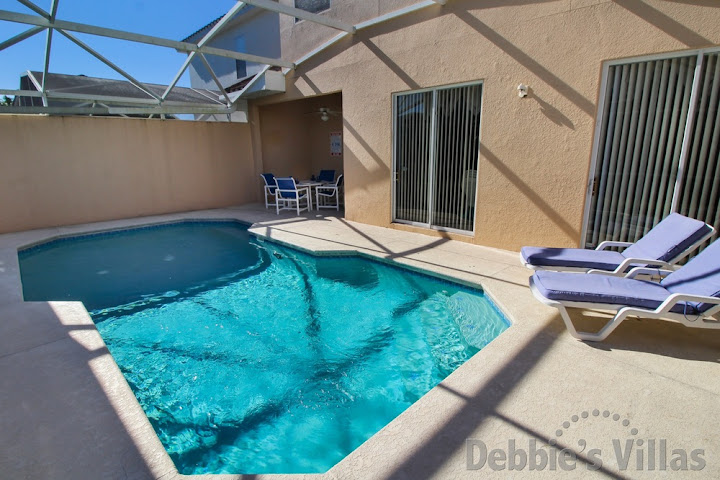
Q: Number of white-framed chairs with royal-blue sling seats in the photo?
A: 4